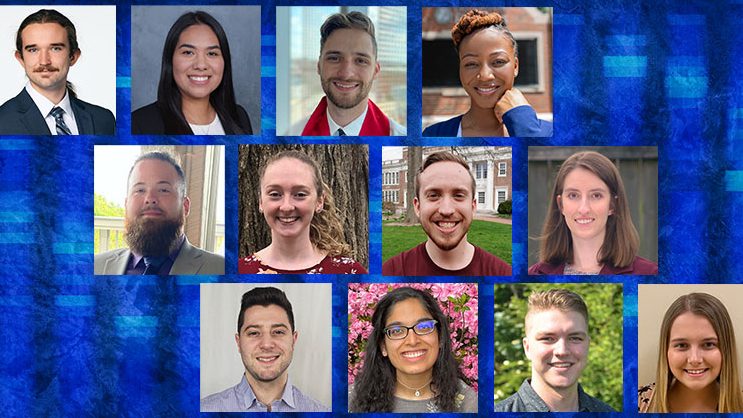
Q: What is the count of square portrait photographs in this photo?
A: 12